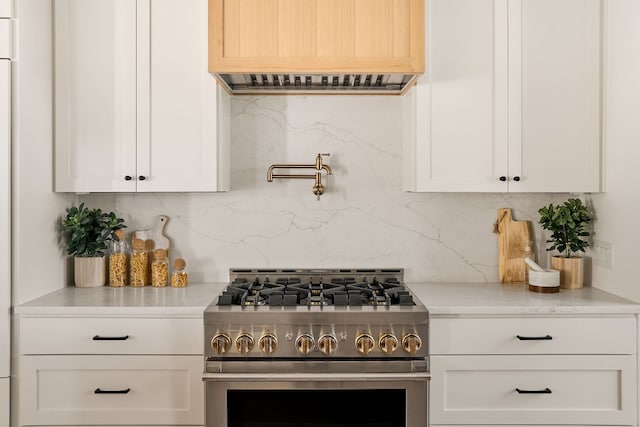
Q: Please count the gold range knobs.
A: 8